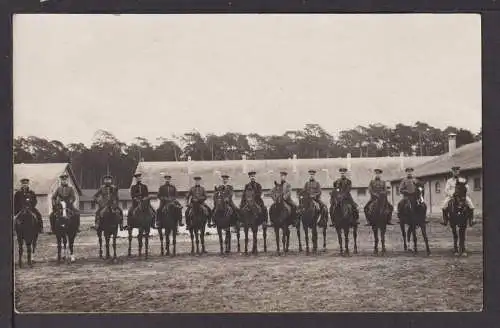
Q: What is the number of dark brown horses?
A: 14